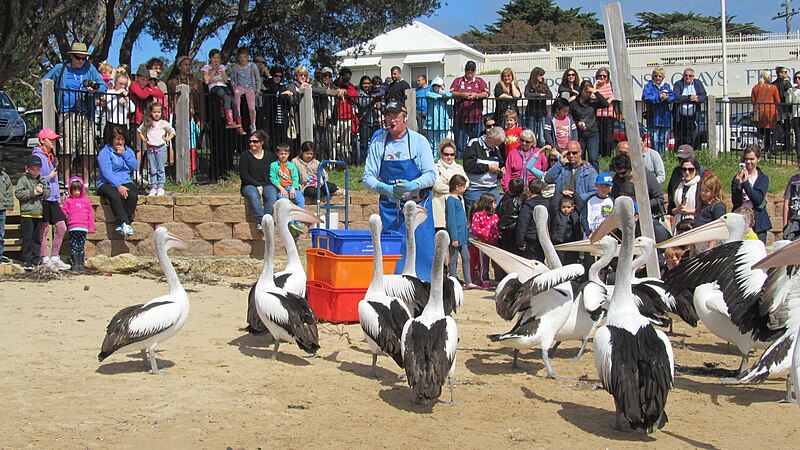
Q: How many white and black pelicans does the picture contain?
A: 13